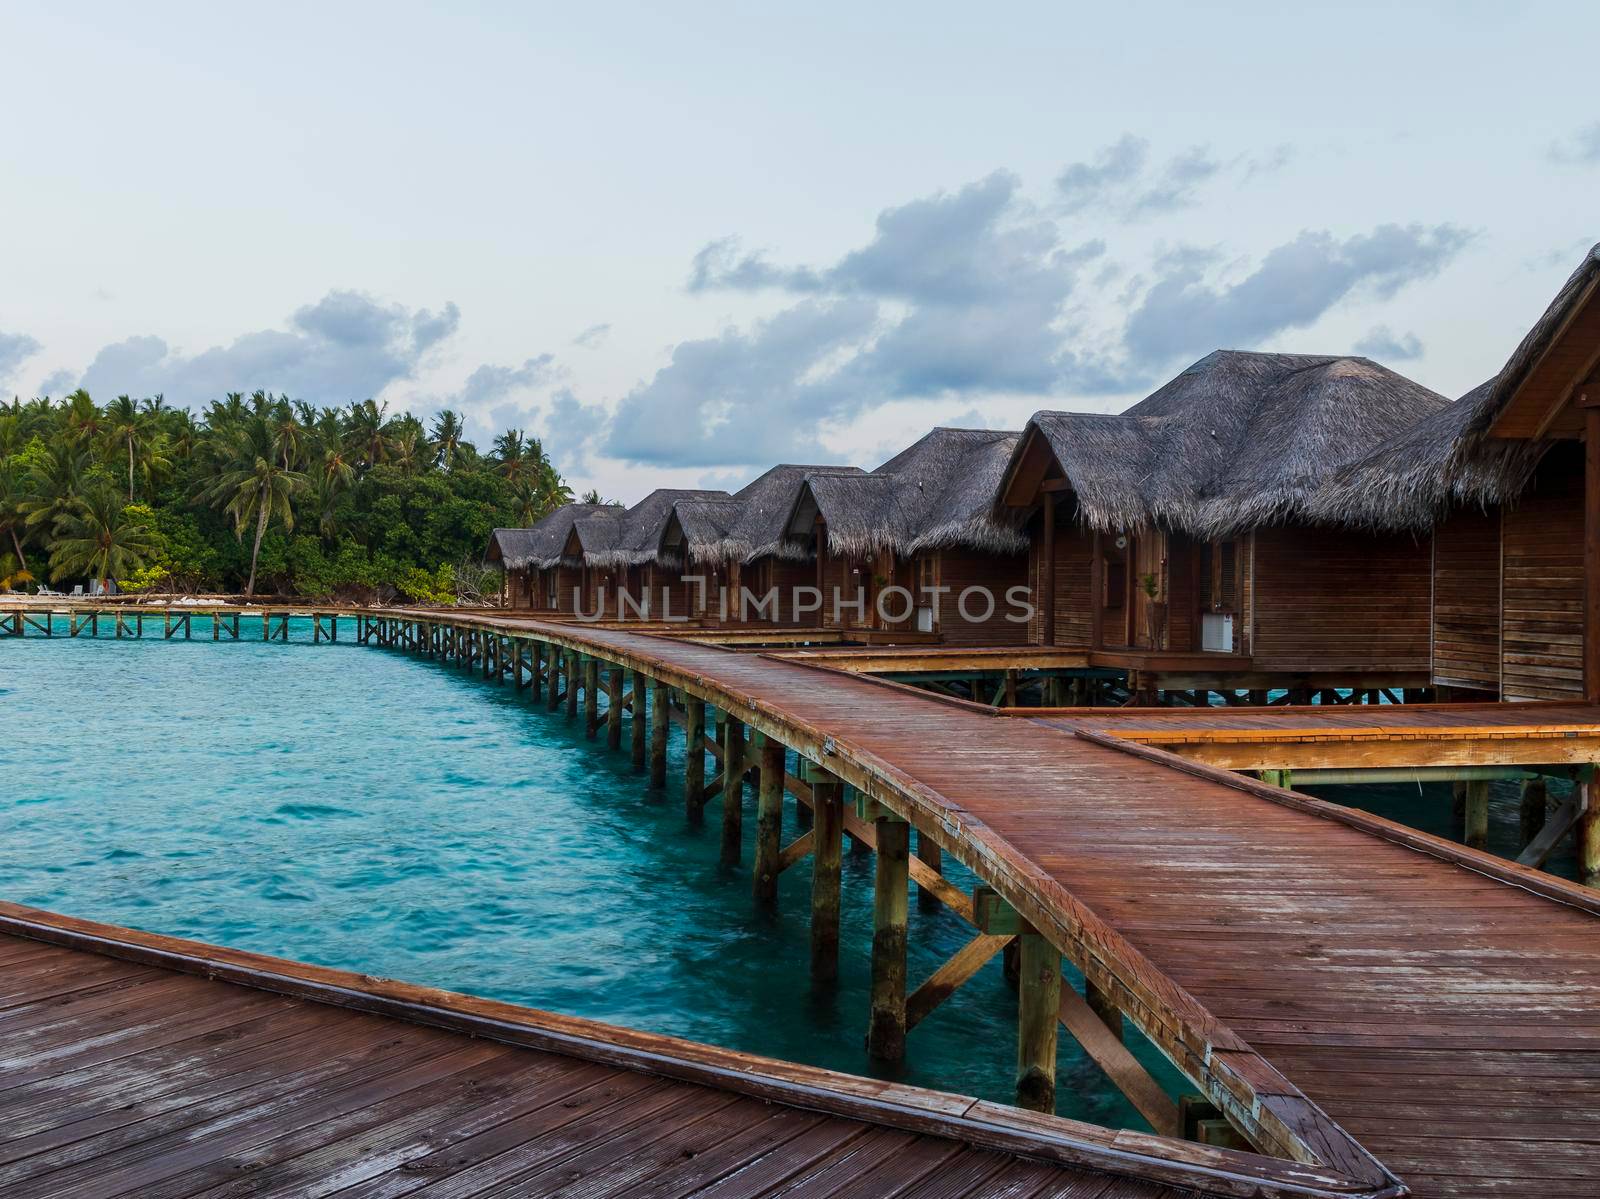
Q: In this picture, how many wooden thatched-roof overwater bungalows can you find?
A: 6